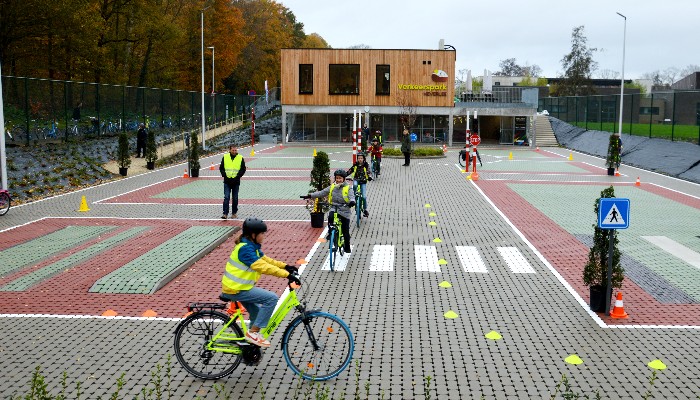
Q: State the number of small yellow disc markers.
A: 10